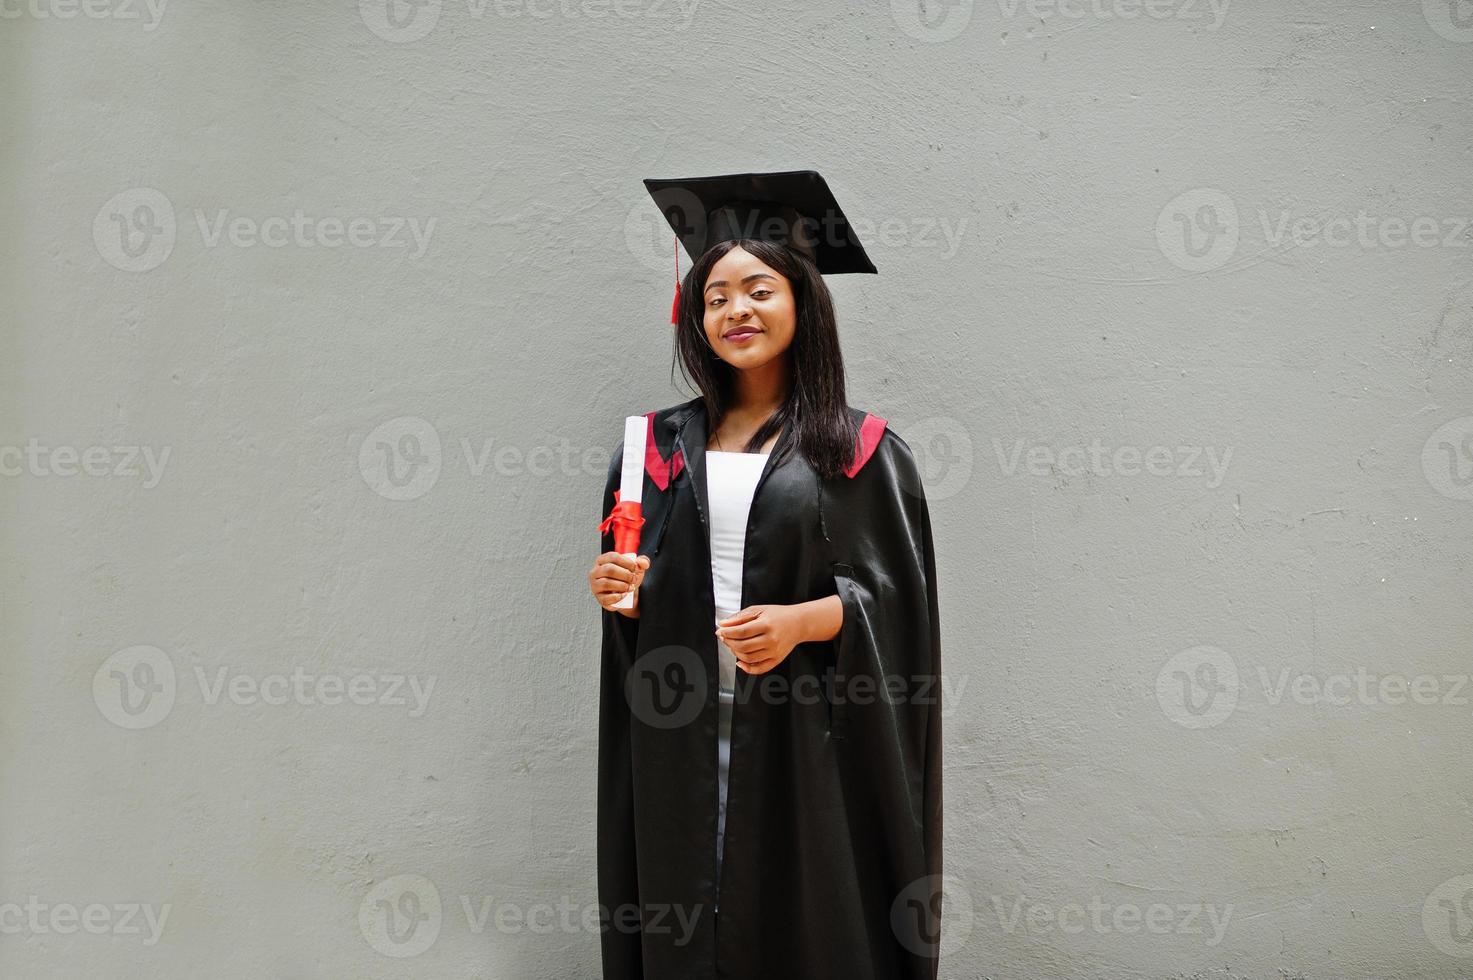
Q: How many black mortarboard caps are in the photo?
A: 1